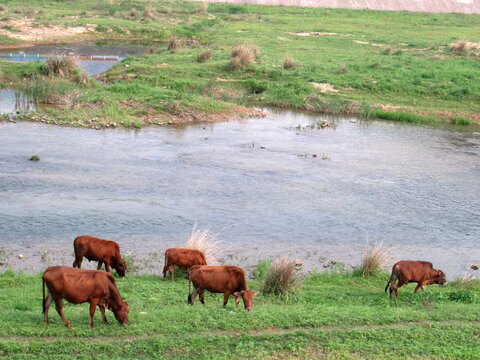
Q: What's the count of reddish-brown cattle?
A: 5